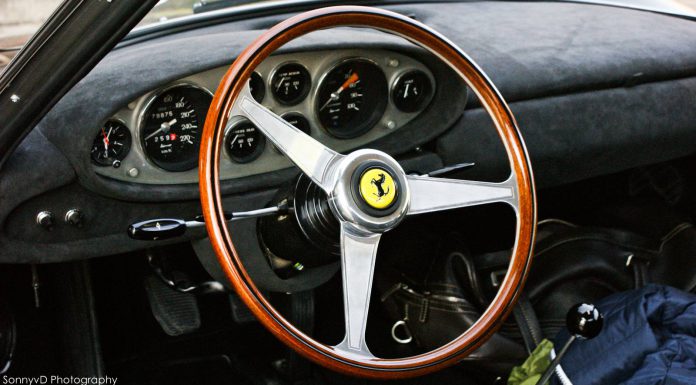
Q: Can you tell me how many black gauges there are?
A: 8